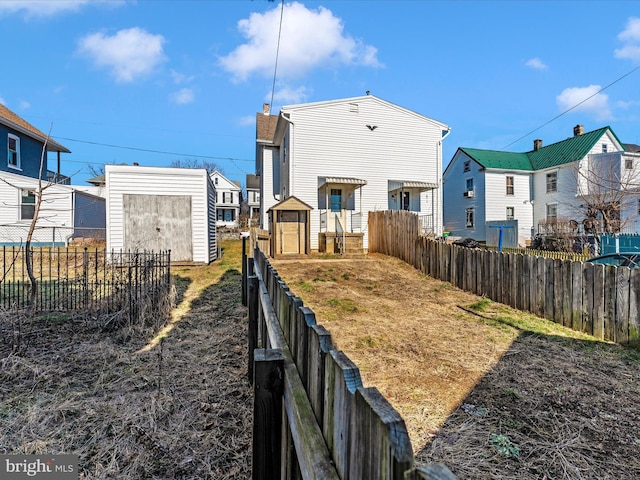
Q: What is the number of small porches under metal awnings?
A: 2